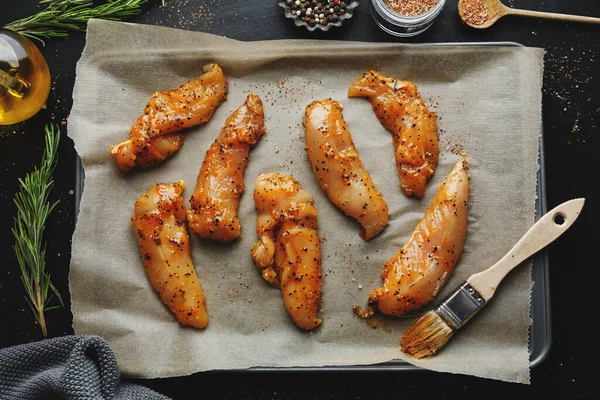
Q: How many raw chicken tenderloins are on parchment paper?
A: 7